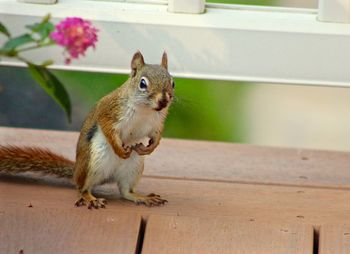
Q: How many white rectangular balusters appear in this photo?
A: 3